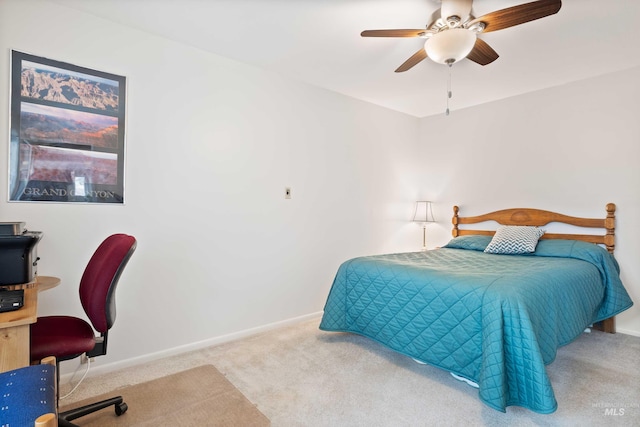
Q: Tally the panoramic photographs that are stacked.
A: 3